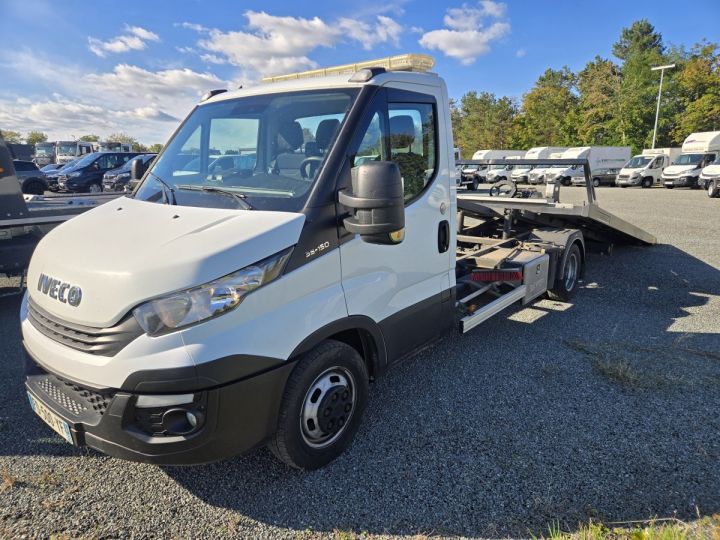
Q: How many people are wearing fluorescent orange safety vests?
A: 0